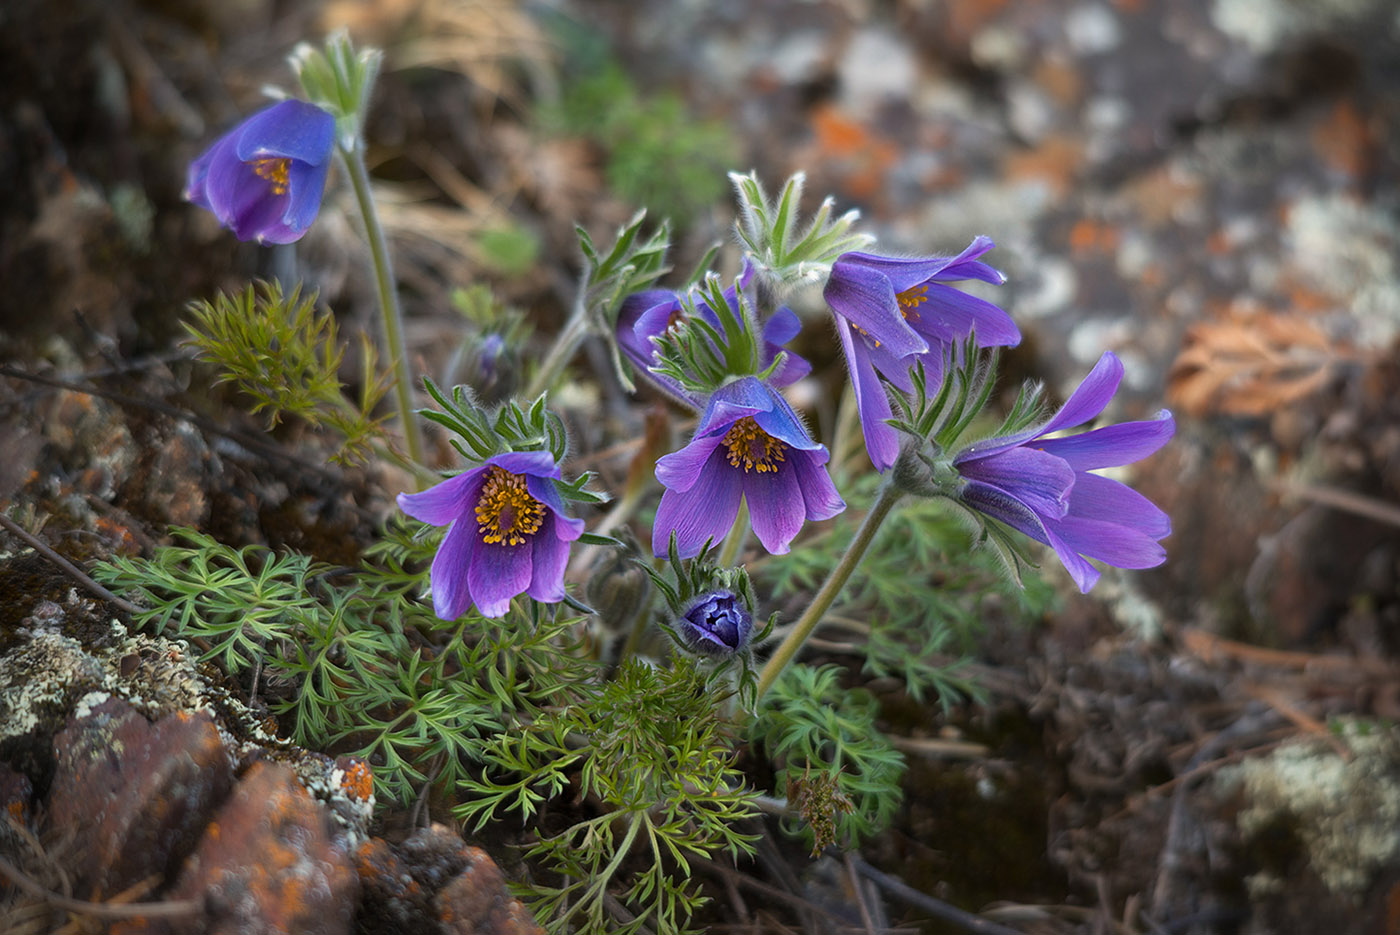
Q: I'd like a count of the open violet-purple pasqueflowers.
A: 6